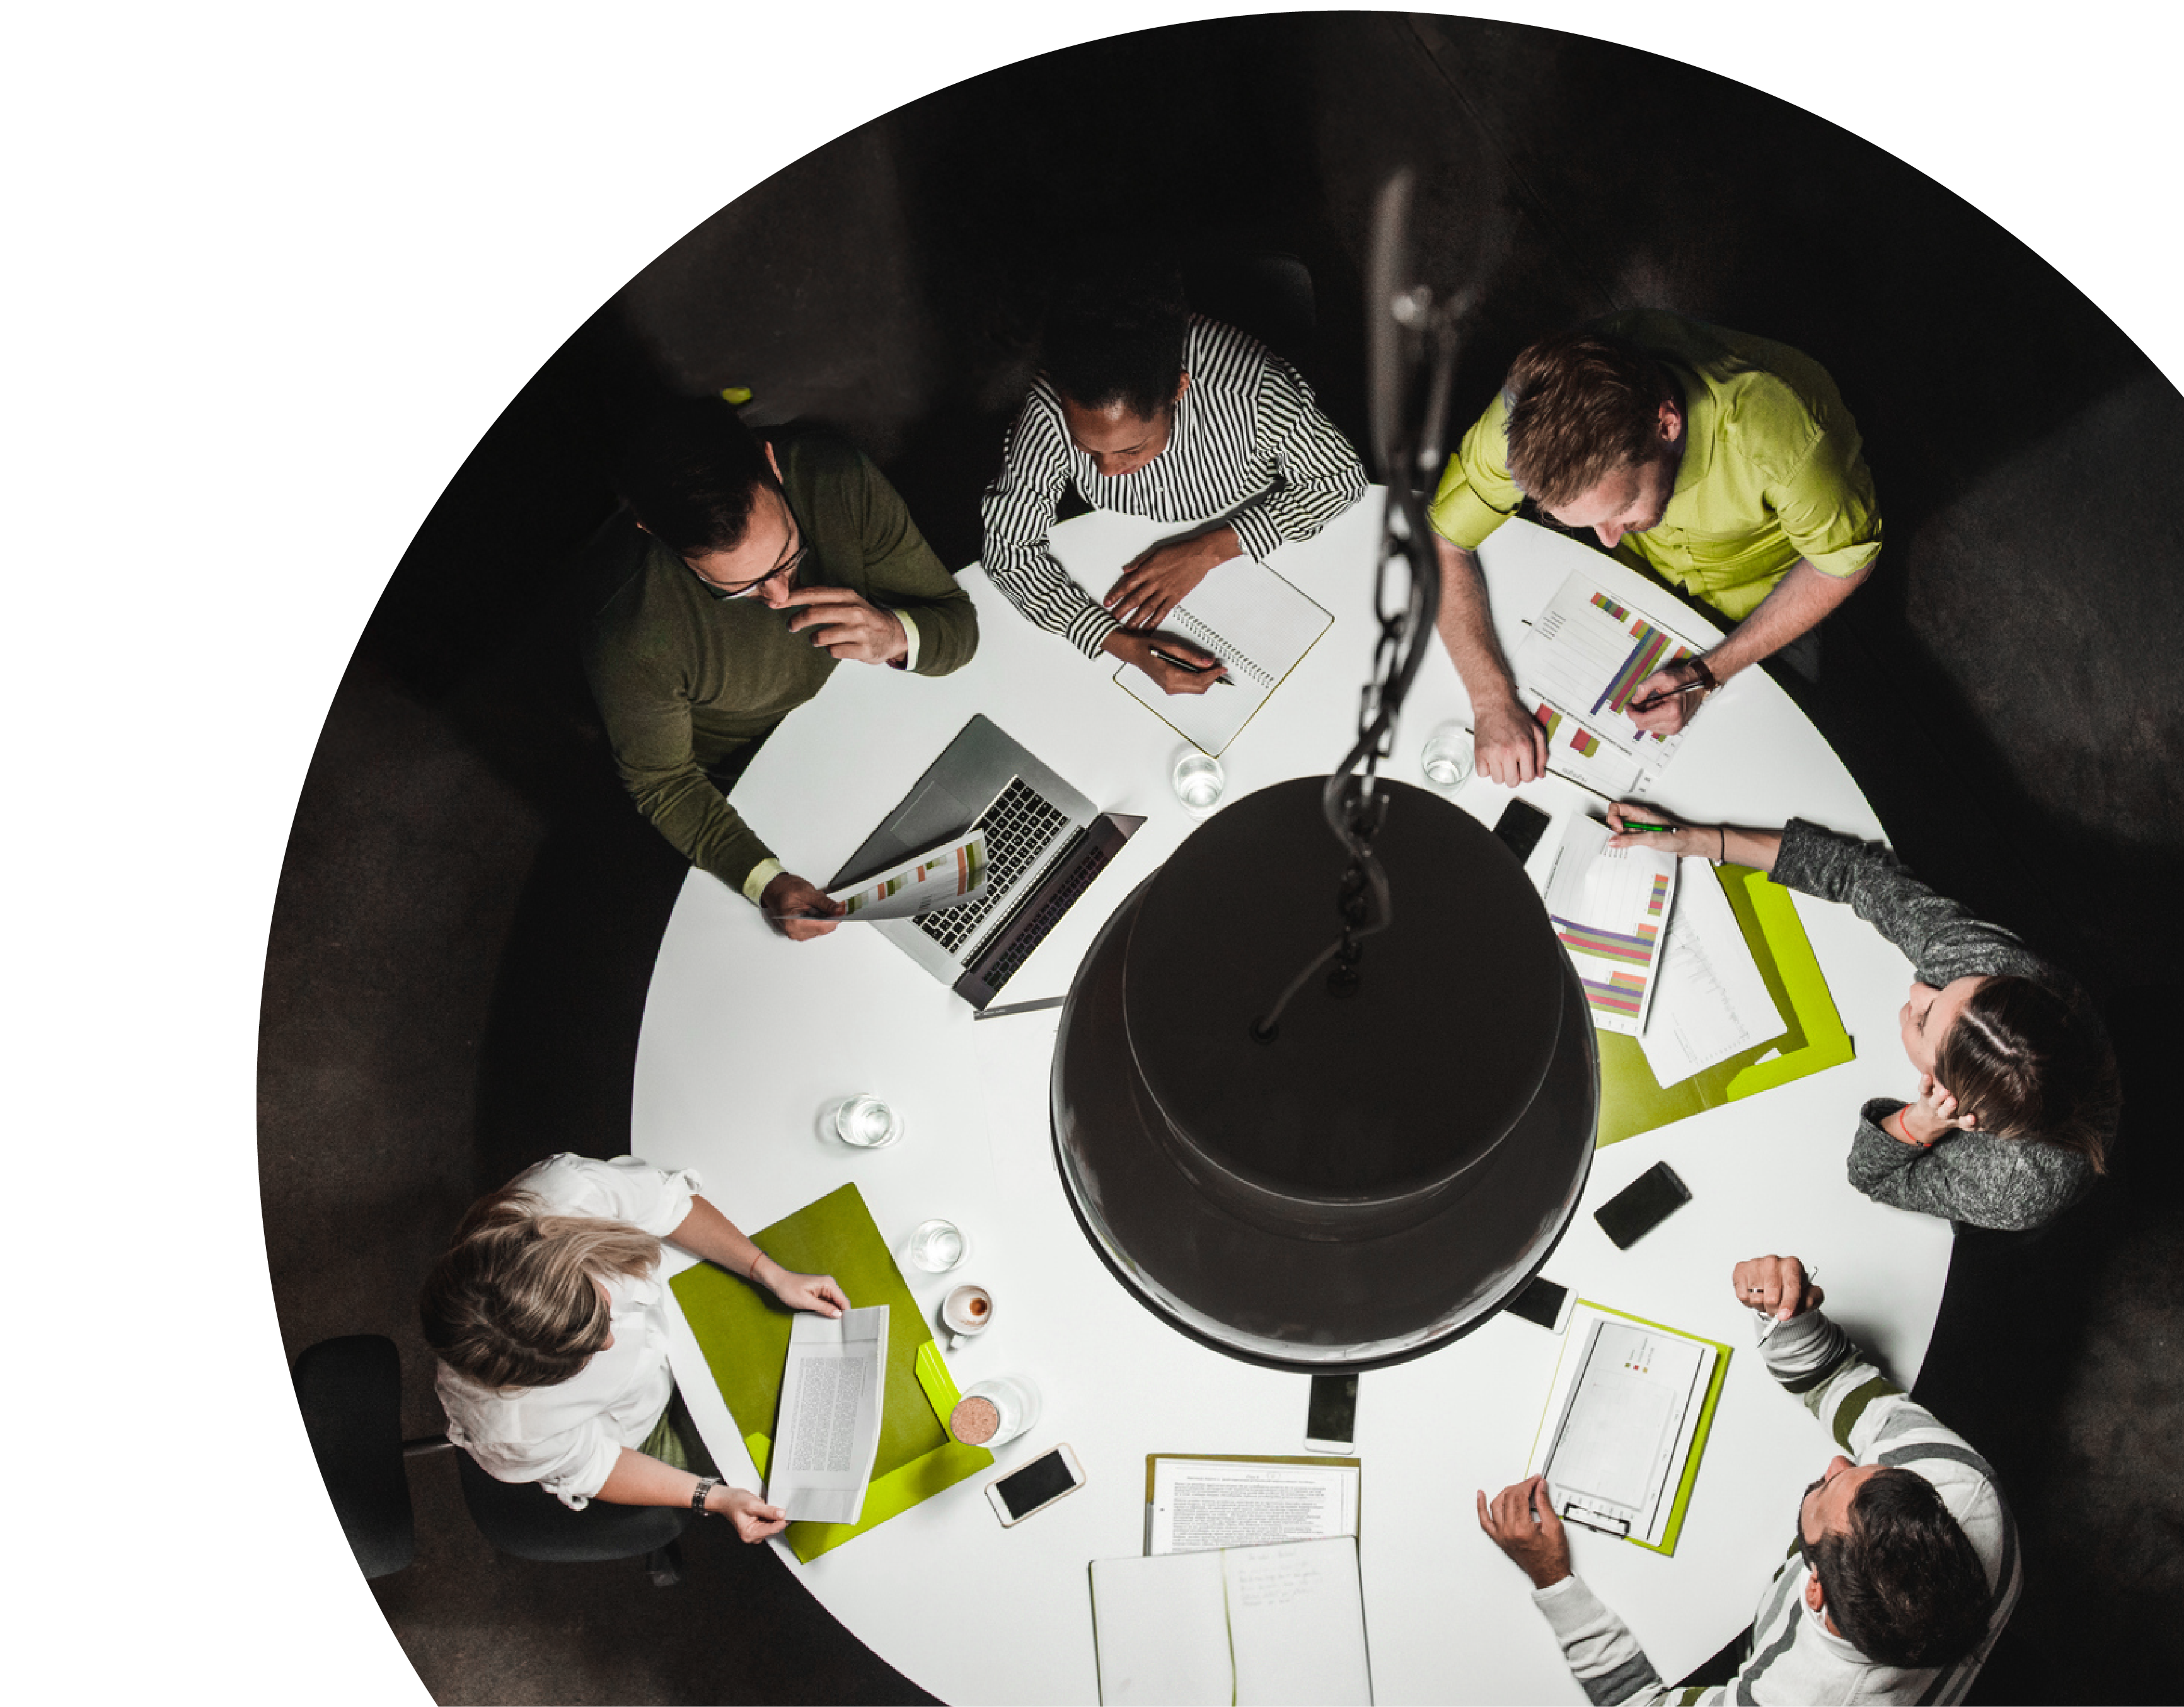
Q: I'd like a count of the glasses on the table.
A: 4